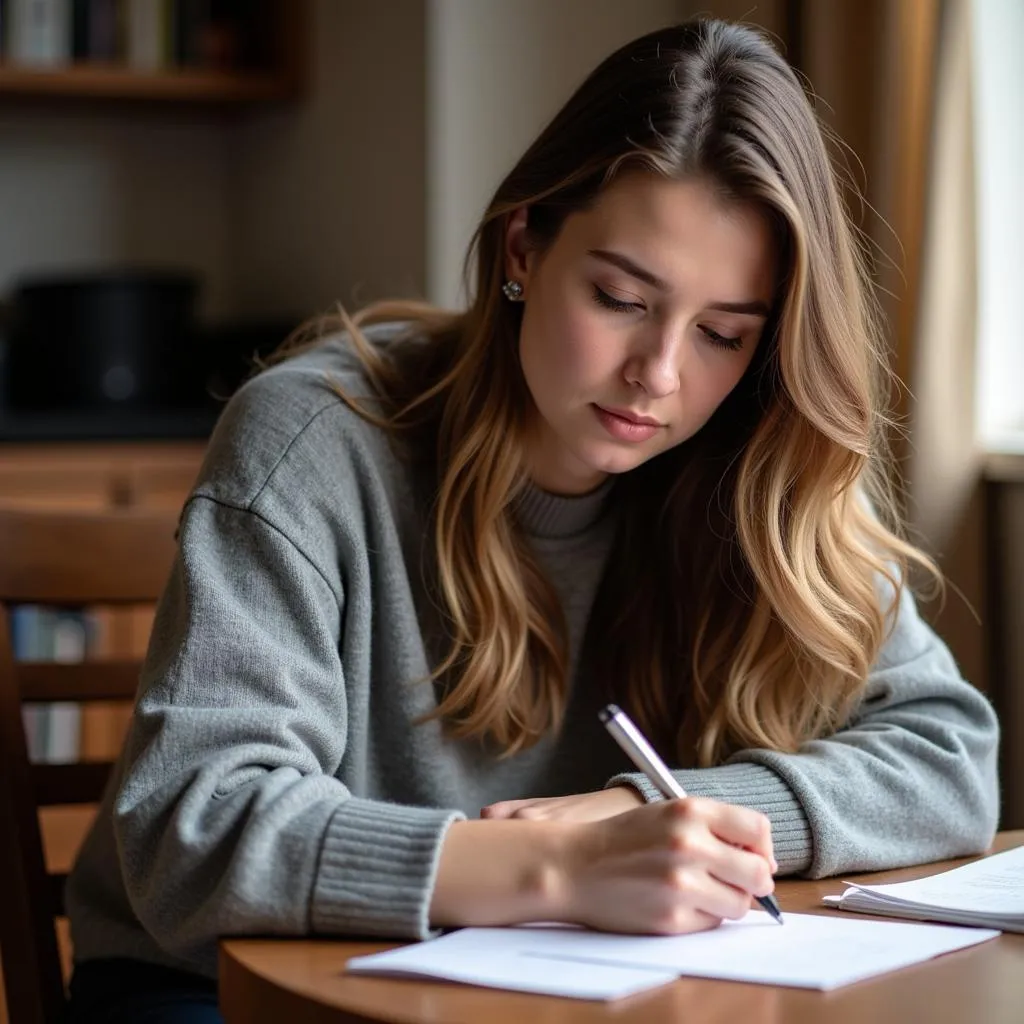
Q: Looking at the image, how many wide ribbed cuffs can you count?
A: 2